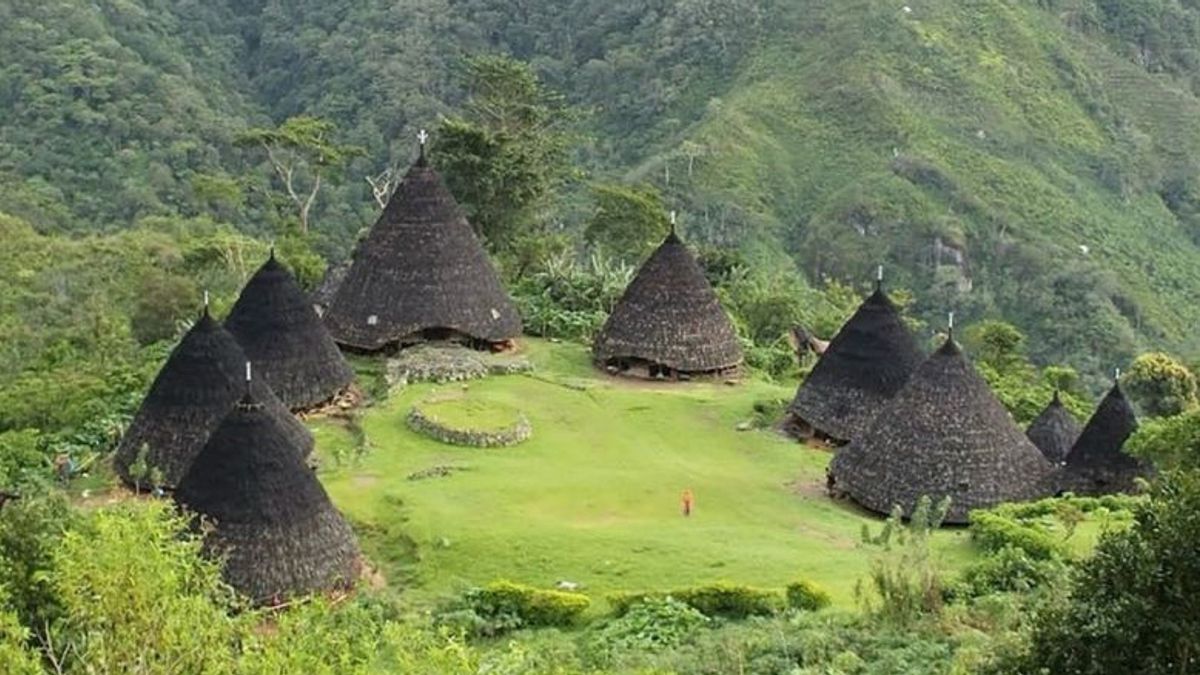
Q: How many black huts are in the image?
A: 9